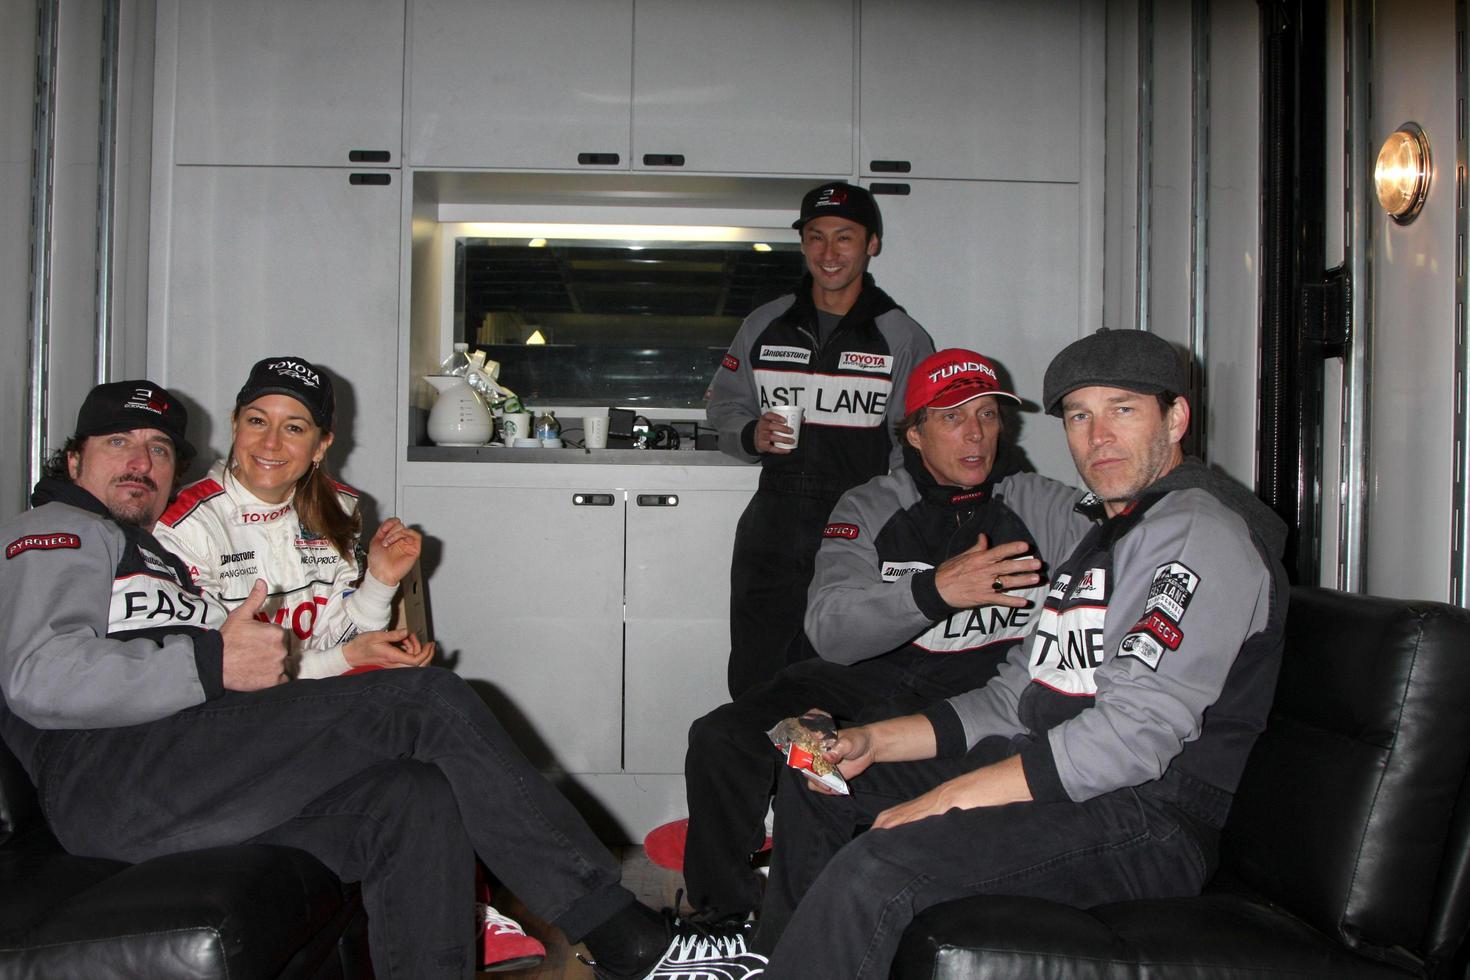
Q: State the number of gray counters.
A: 1